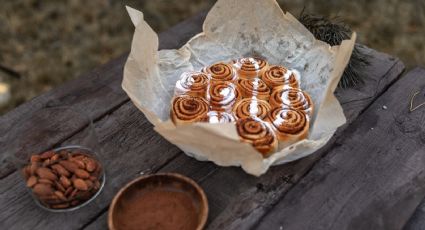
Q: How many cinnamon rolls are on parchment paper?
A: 12